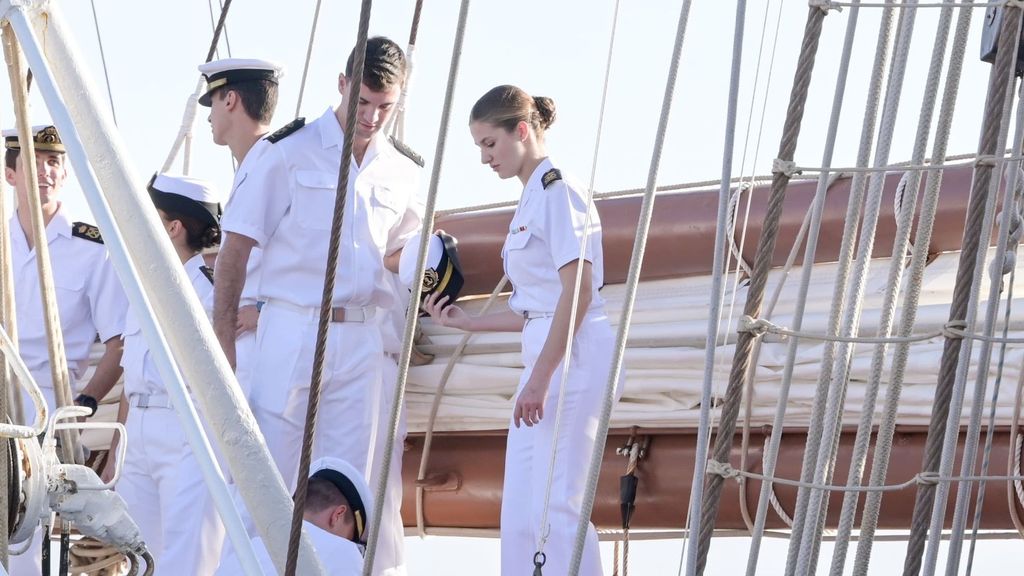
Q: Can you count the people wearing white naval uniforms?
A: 6